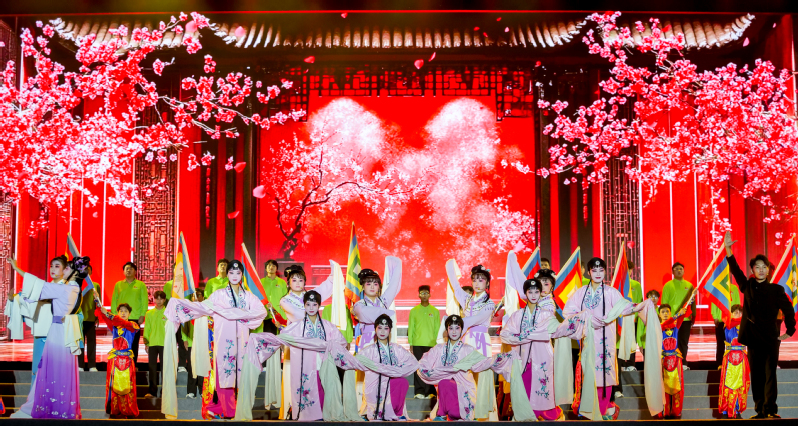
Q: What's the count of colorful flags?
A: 9